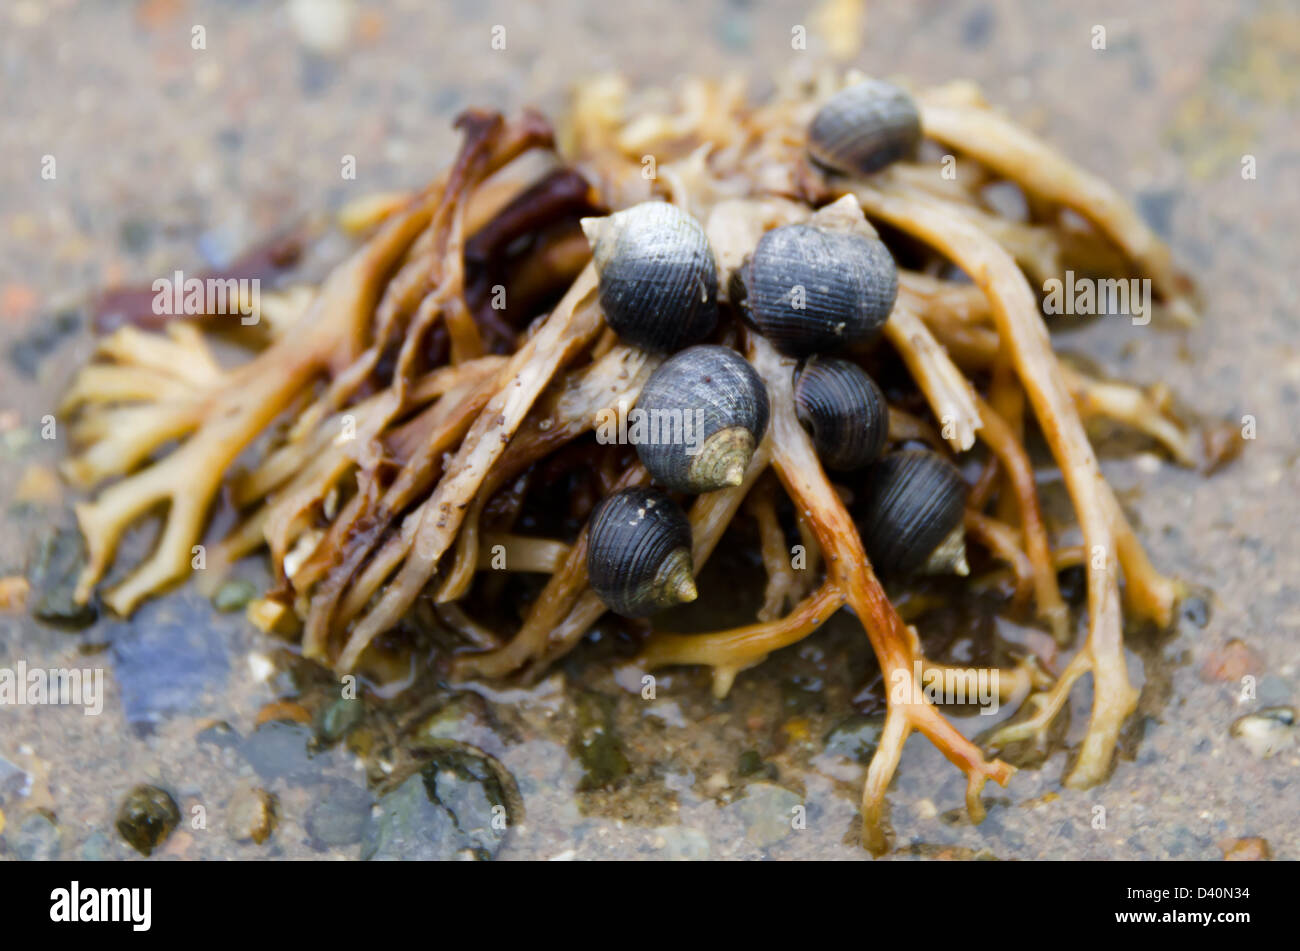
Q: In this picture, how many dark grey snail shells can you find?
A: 7